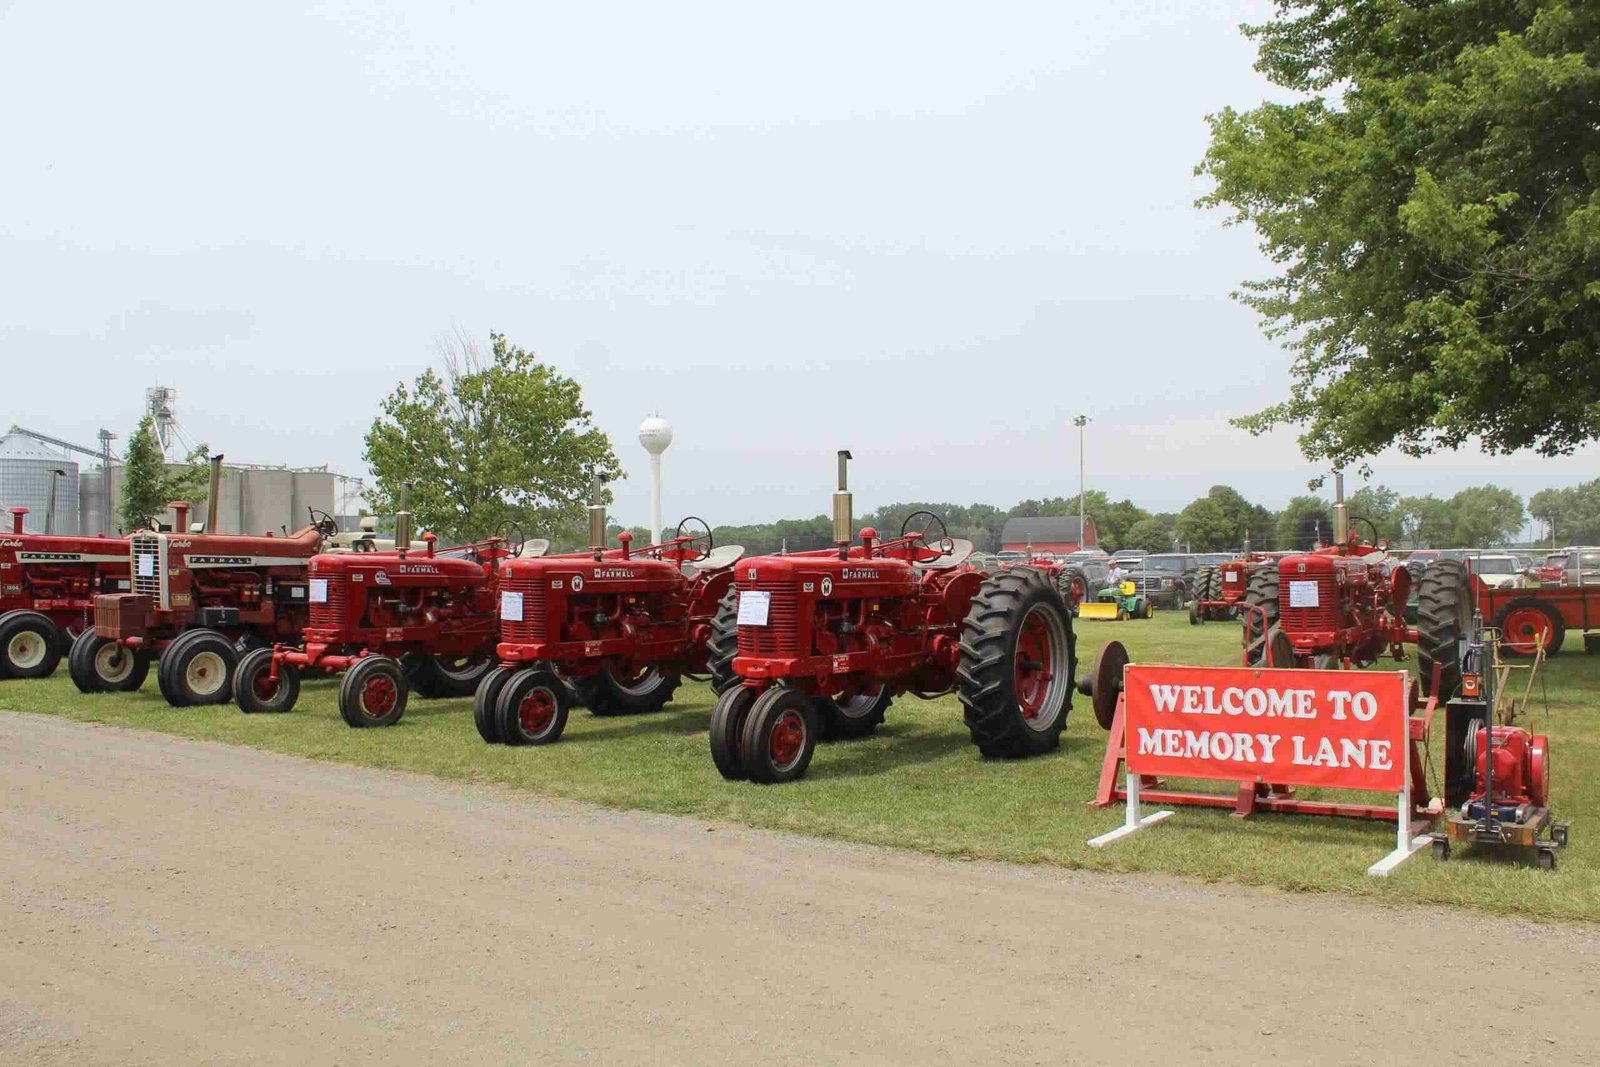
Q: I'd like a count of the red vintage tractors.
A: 8